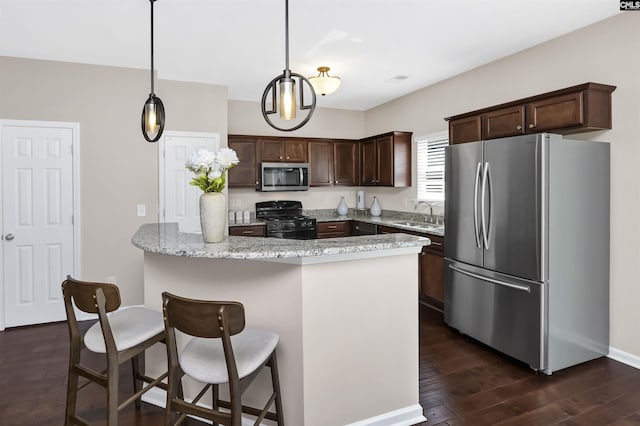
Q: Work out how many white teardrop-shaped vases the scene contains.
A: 2